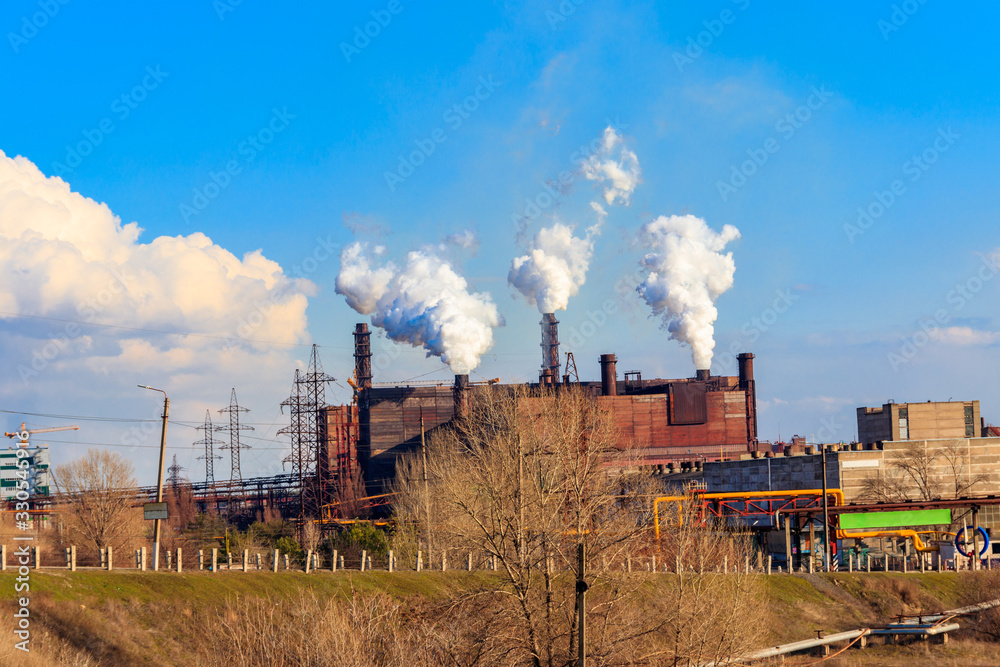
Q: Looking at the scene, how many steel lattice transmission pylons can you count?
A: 5